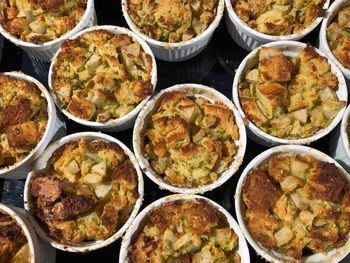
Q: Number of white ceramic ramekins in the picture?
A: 13